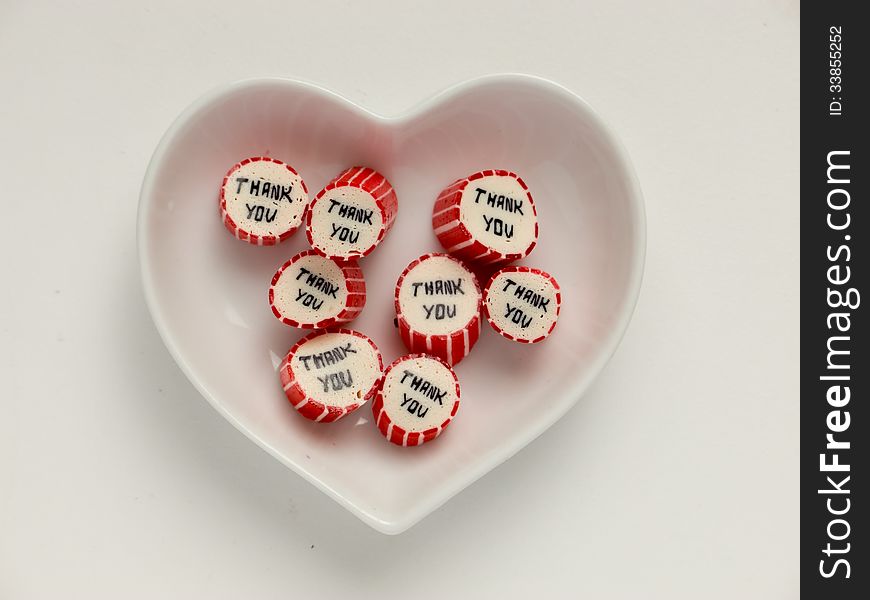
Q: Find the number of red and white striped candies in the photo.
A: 8